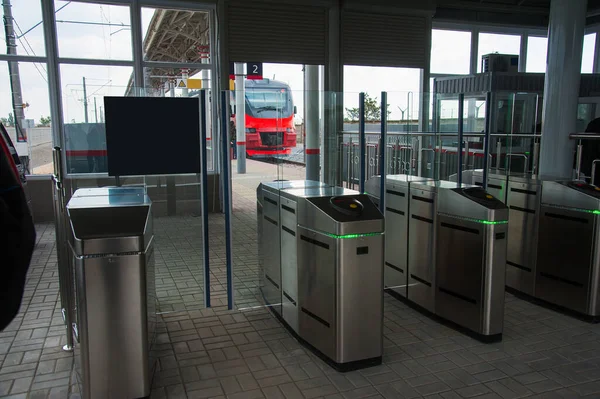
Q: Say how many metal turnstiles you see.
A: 4